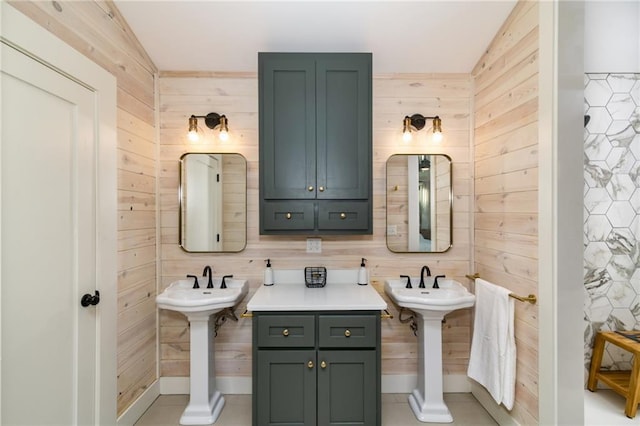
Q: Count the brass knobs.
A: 8